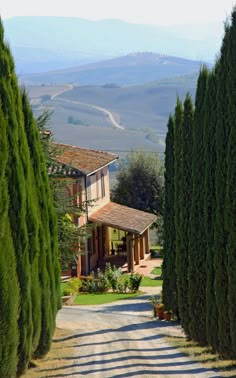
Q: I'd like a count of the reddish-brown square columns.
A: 4